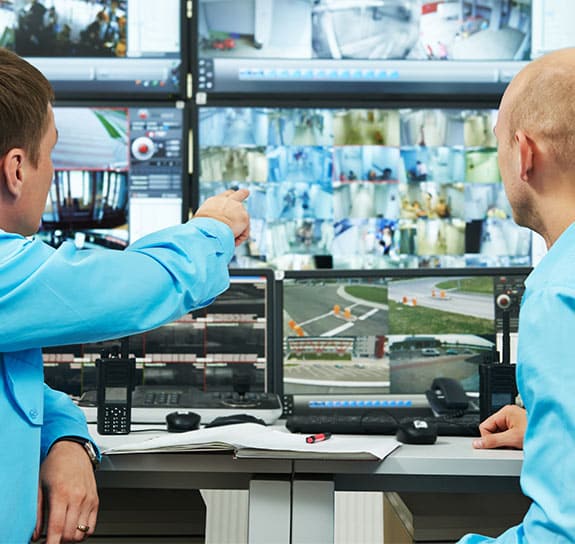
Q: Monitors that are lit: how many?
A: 6